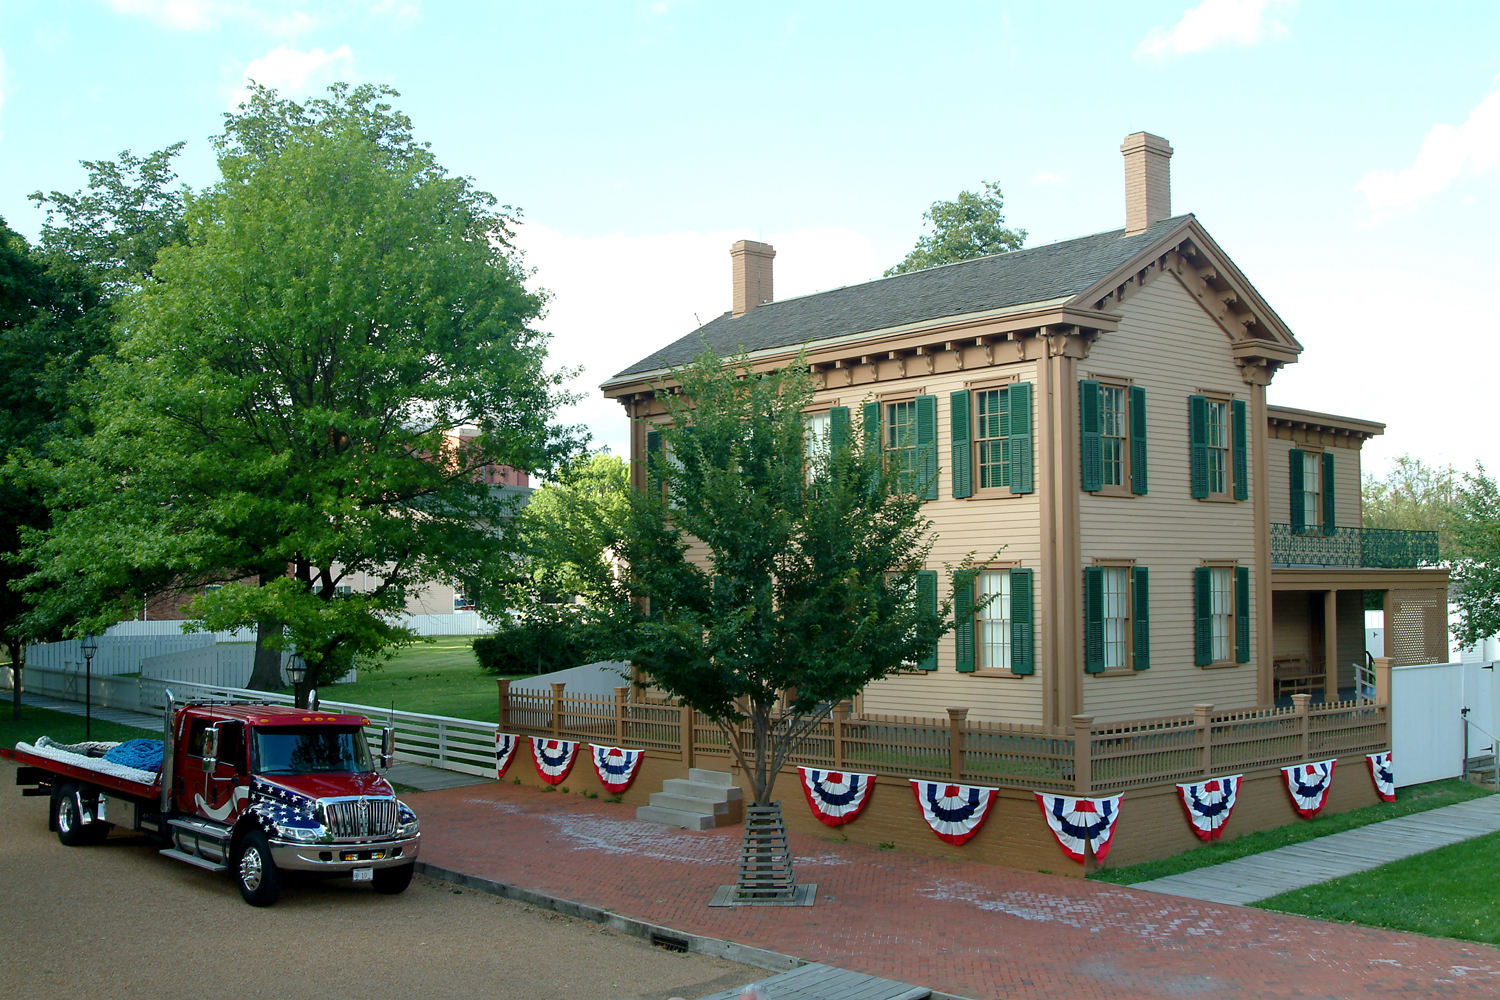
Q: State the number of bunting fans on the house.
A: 9